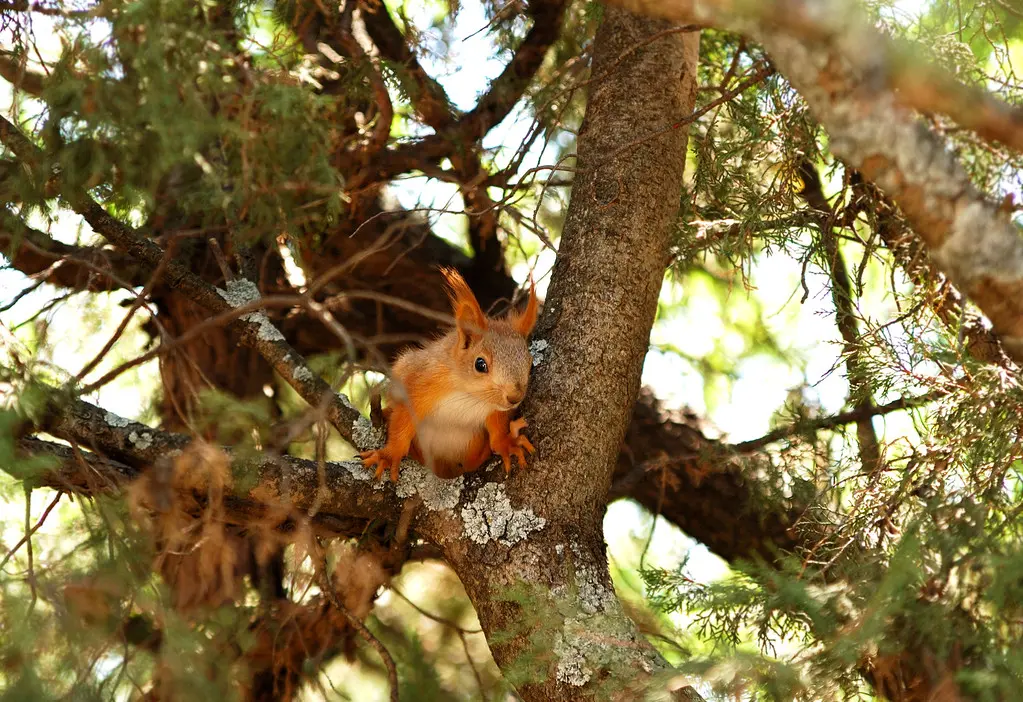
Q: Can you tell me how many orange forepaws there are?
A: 2